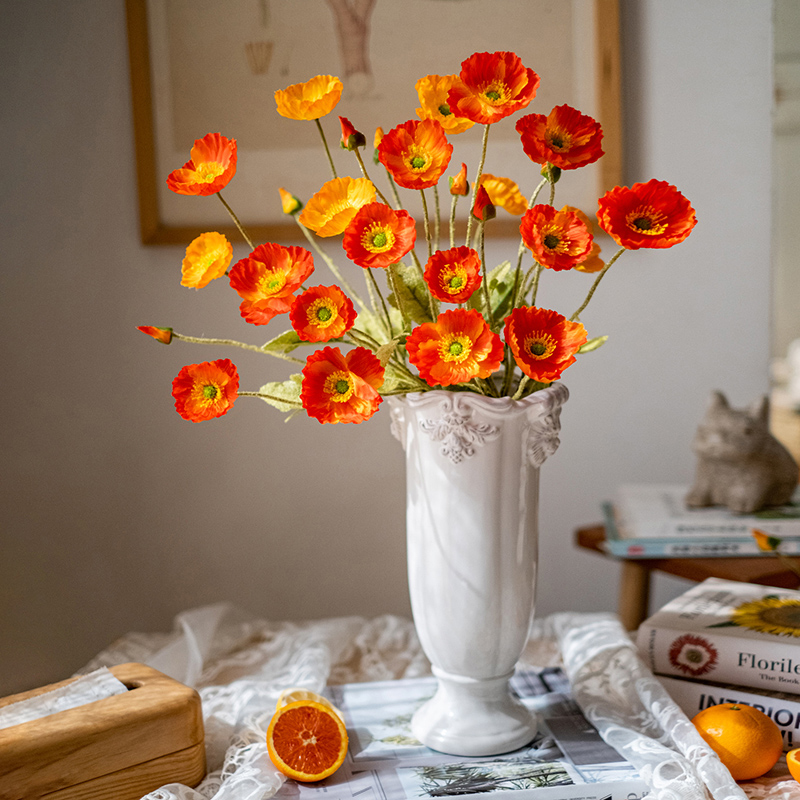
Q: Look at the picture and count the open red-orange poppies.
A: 14